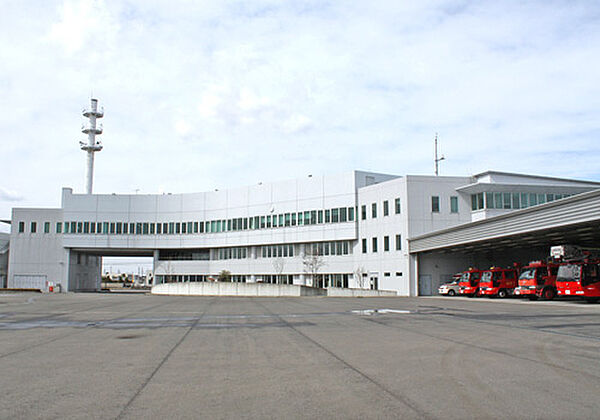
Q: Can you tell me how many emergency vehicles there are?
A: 5